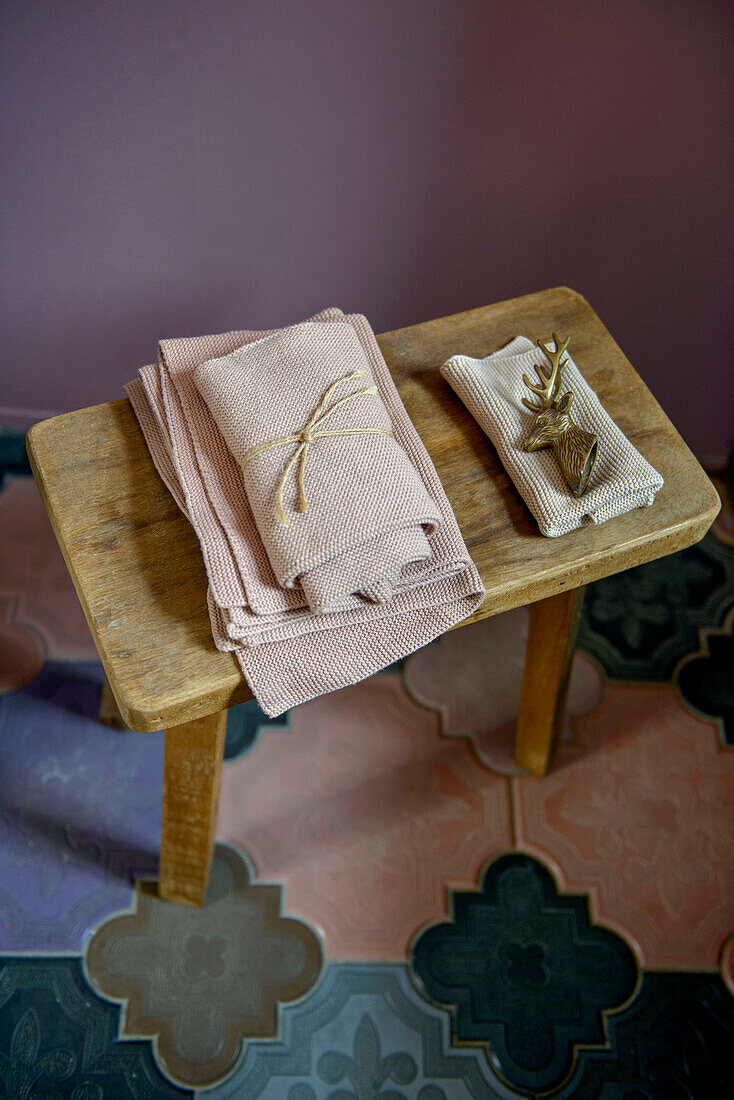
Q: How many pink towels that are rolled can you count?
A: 1